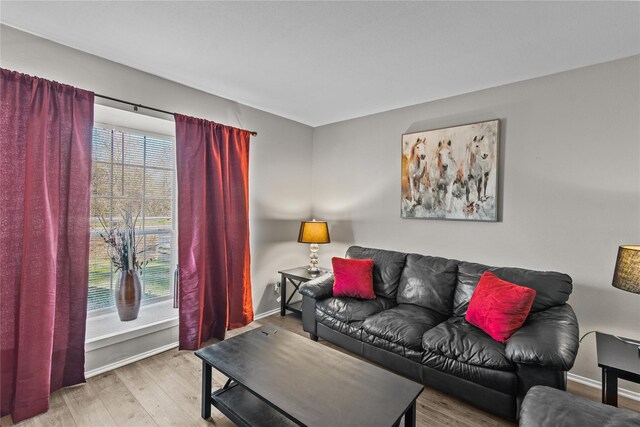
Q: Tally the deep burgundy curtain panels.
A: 2